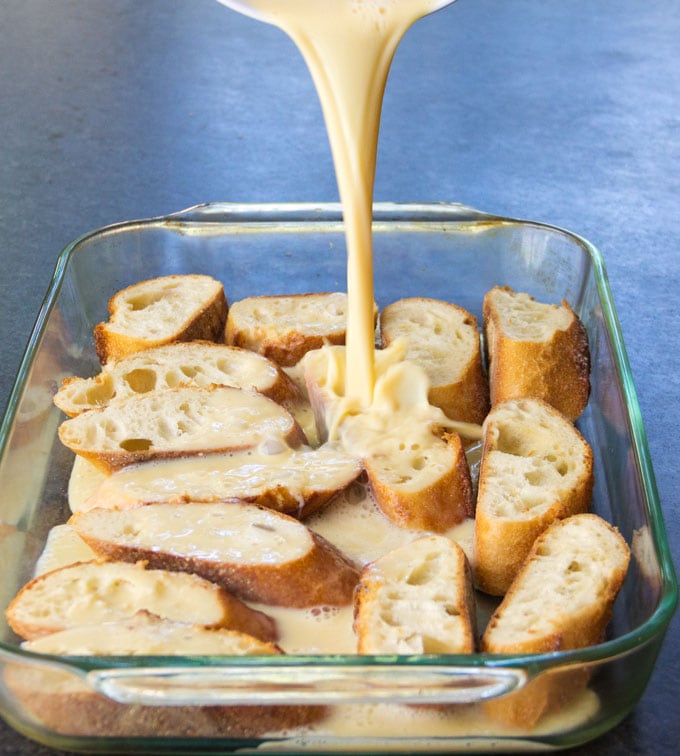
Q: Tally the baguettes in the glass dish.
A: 15